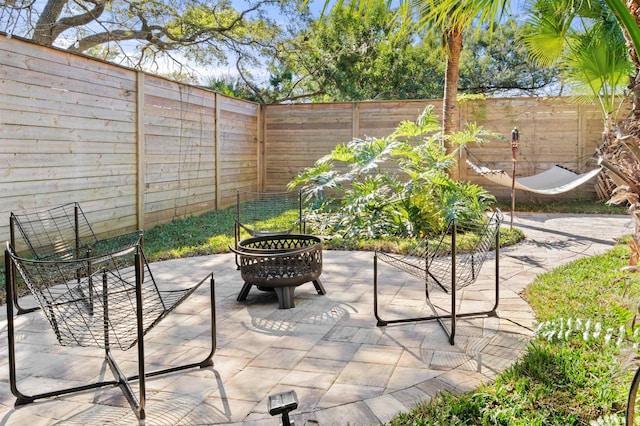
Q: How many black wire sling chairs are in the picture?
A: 4